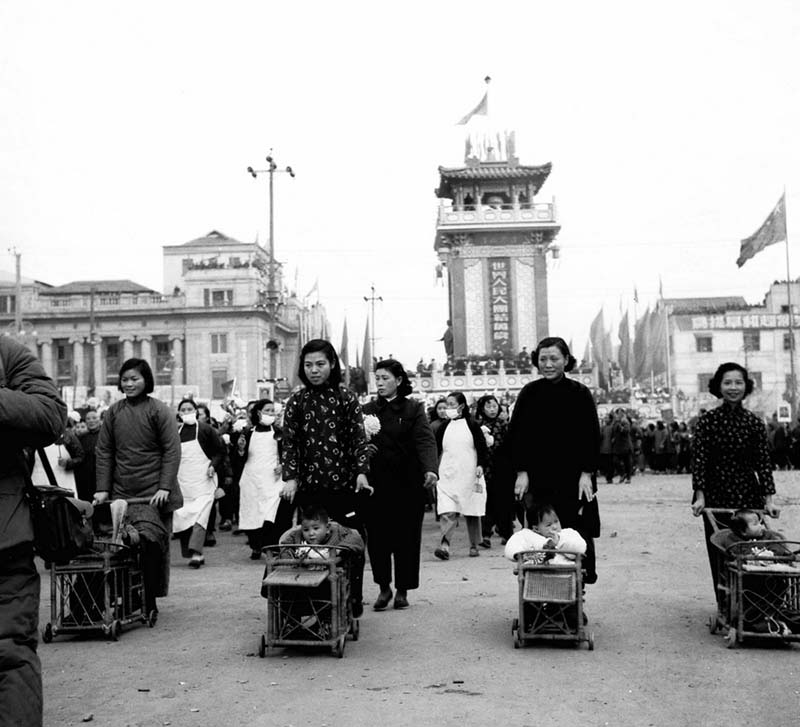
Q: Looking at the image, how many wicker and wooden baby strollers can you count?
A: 4